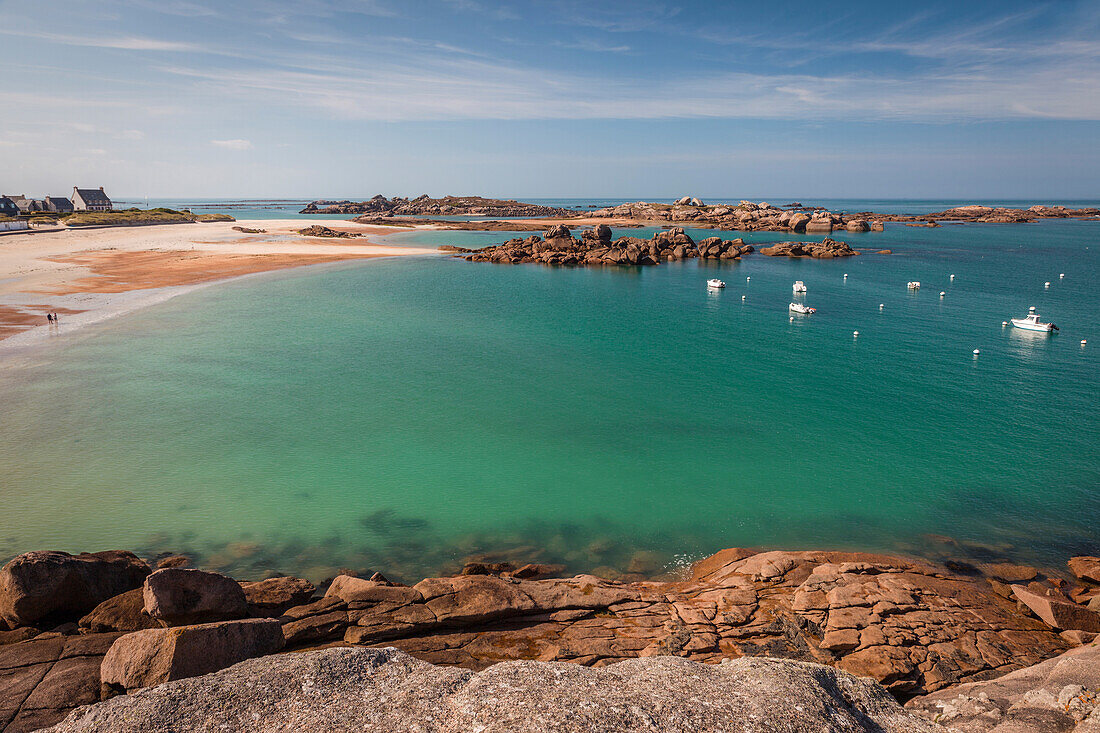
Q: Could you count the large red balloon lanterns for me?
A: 0